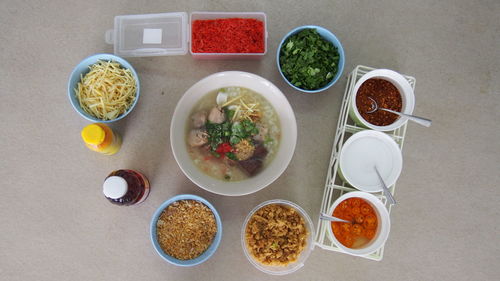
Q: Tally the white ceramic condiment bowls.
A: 3